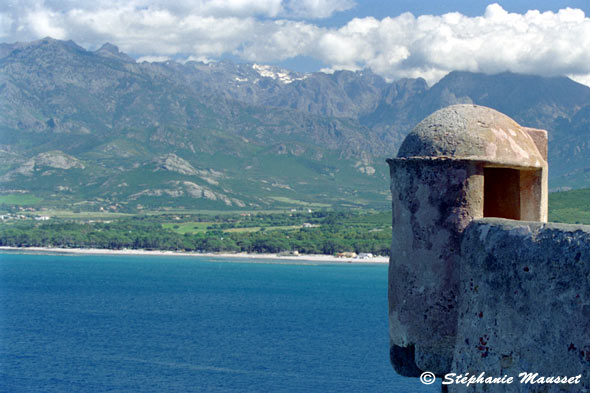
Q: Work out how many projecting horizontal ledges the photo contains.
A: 1